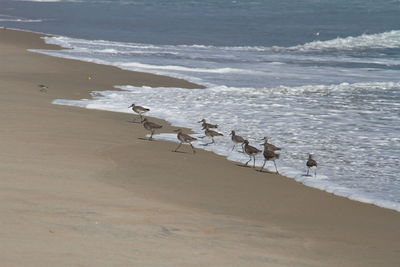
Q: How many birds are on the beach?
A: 11